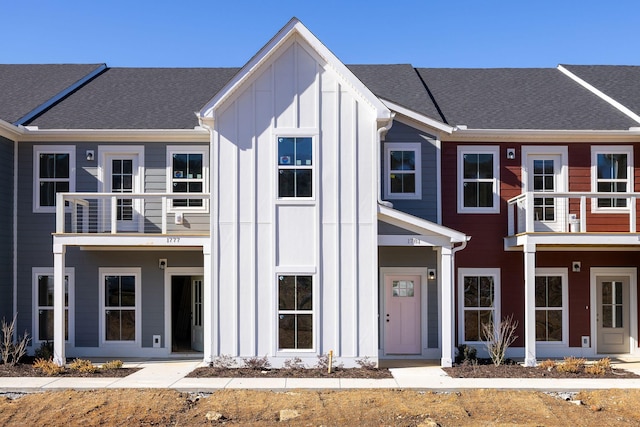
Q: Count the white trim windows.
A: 11